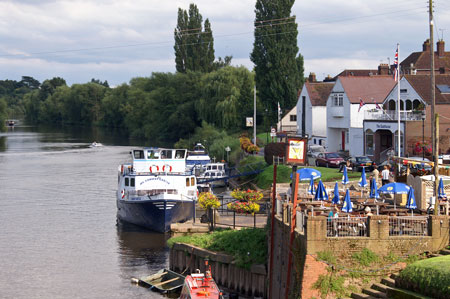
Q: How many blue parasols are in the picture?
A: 11